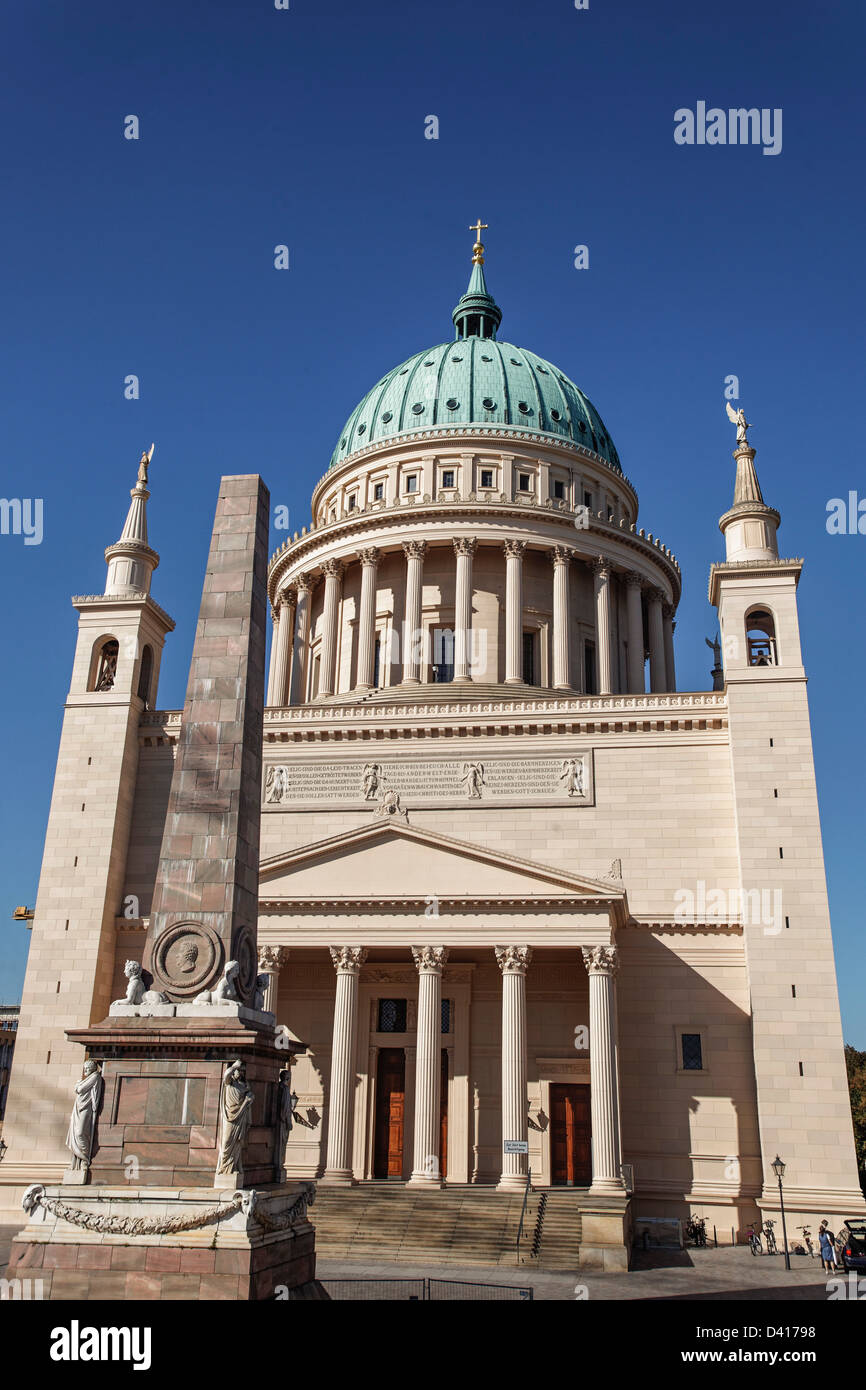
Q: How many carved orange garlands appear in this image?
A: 0